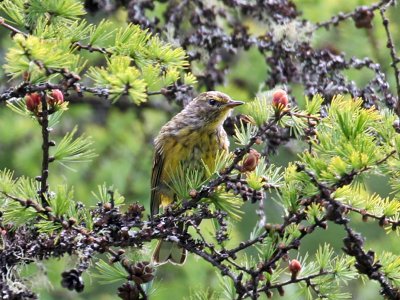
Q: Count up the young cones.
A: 5